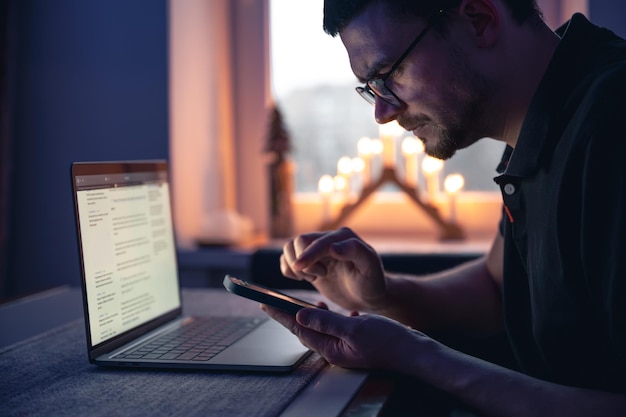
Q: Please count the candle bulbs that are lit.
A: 7